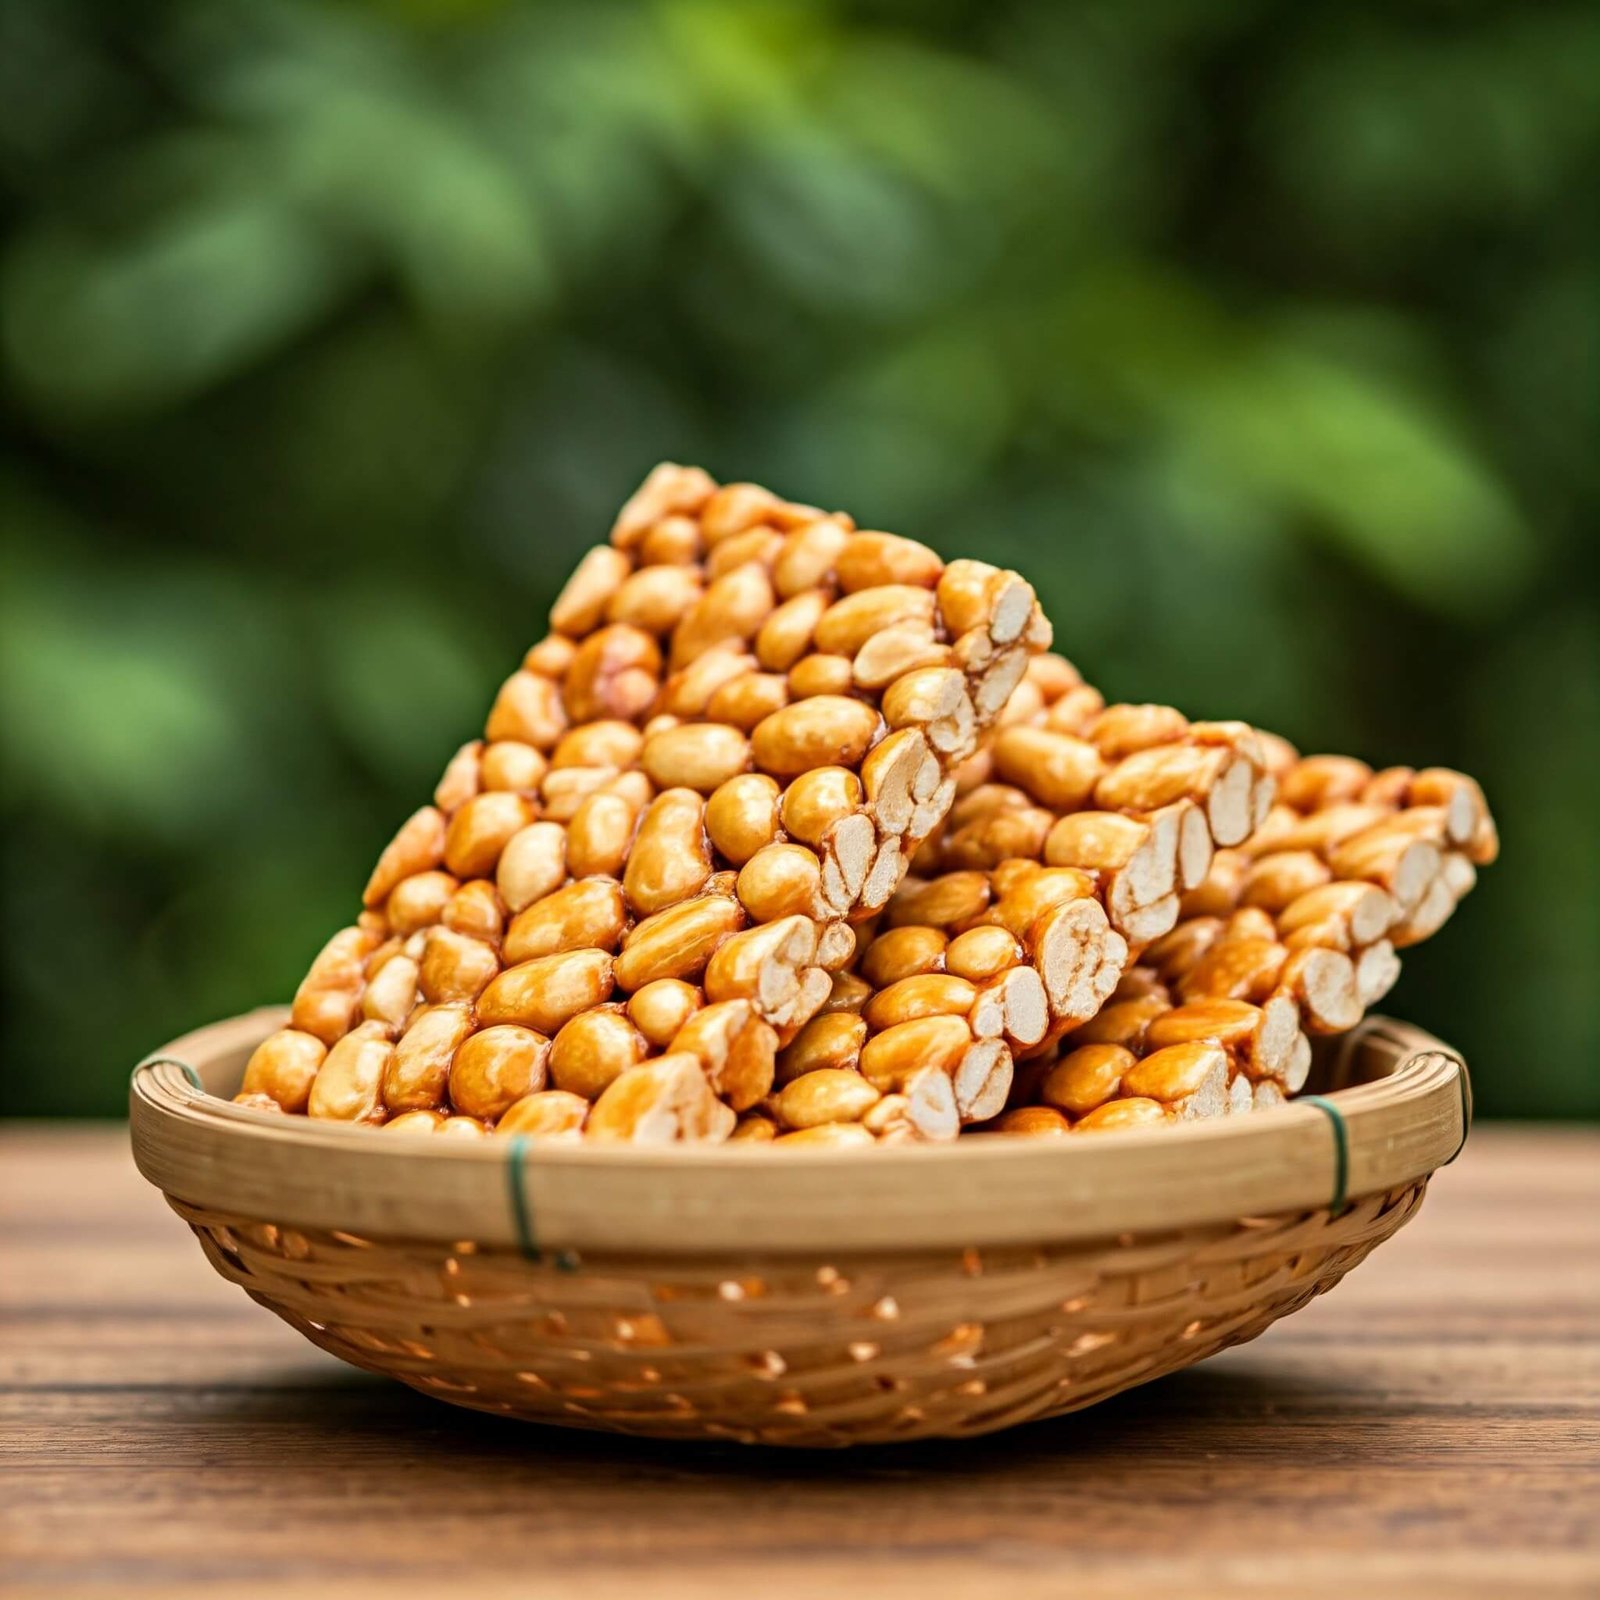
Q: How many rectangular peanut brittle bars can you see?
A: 3